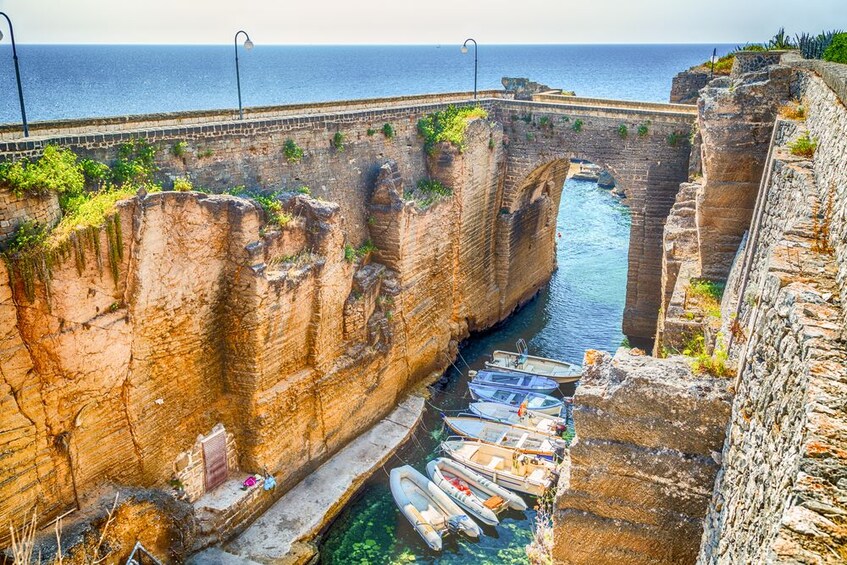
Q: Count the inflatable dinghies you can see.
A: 2